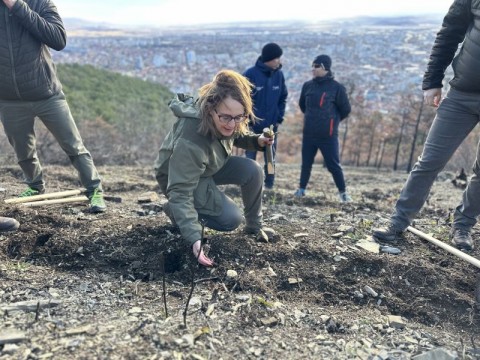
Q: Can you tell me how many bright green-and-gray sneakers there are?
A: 2